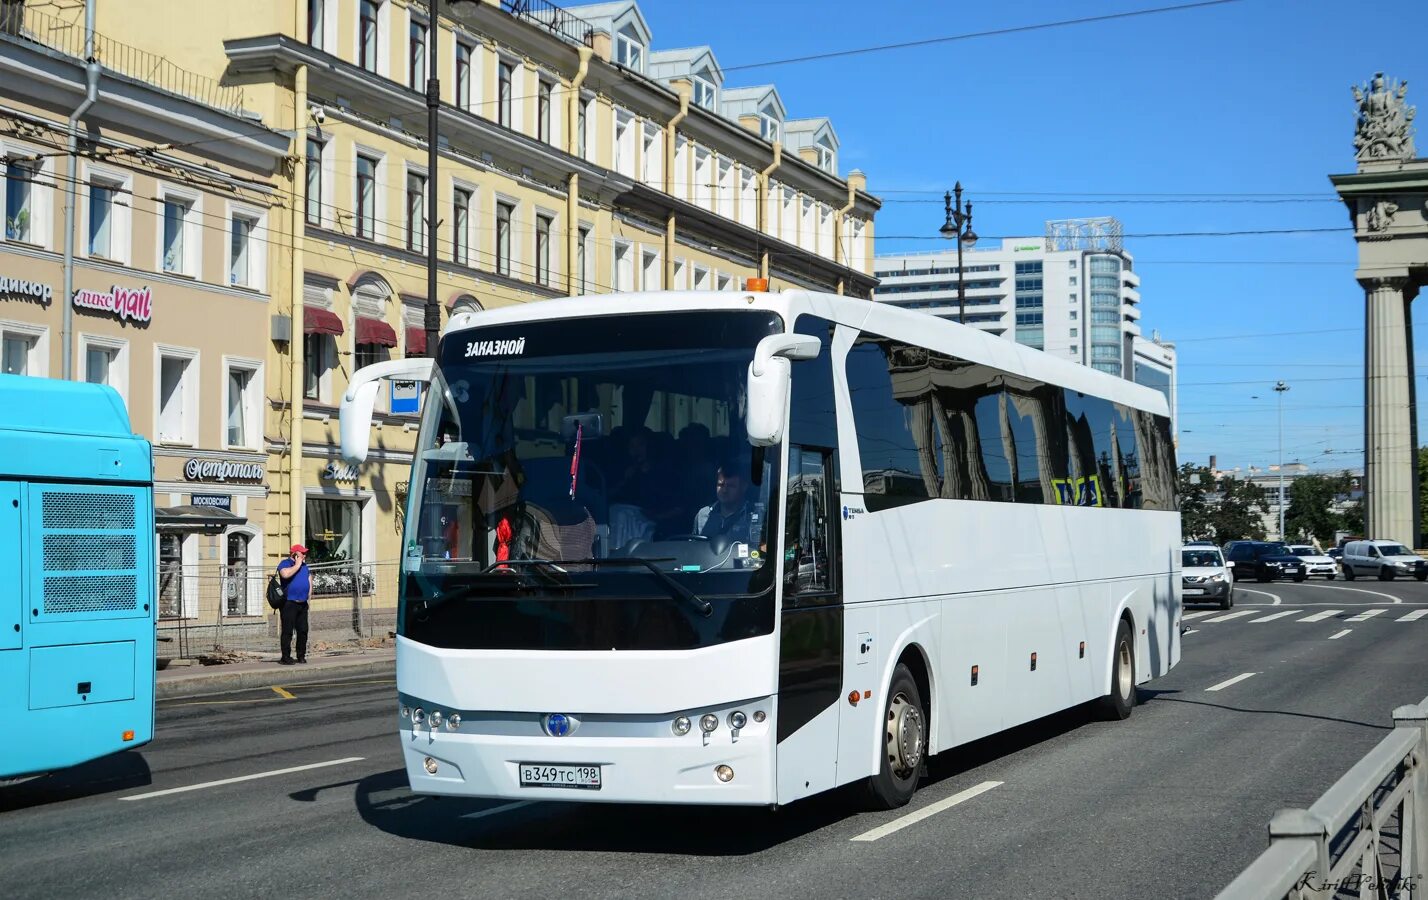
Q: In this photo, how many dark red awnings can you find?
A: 3